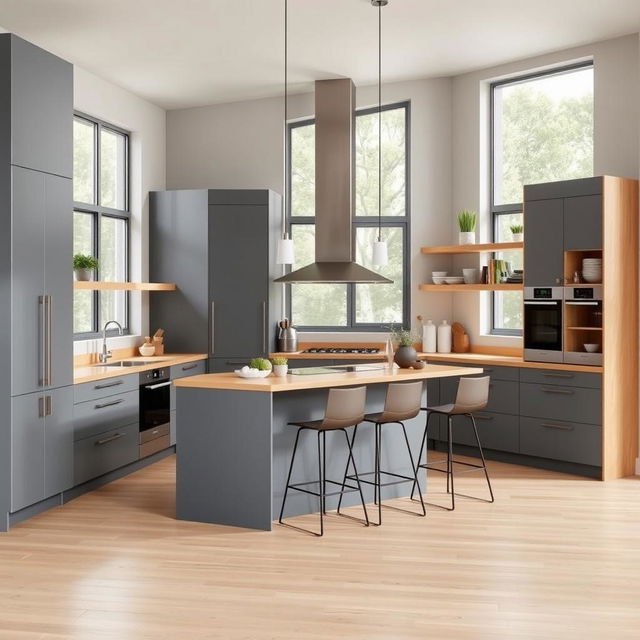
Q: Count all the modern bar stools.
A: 3